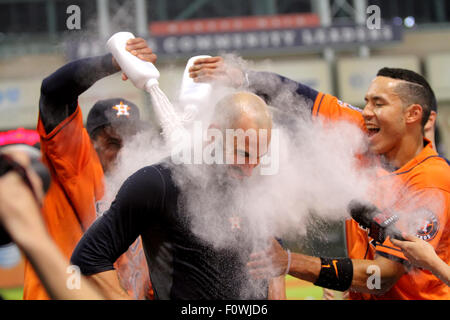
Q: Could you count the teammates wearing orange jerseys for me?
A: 2